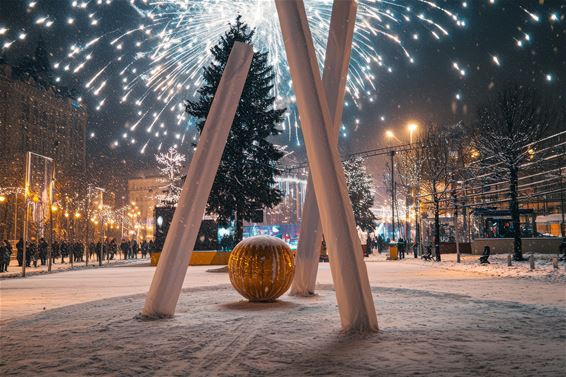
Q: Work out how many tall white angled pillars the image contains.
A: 3